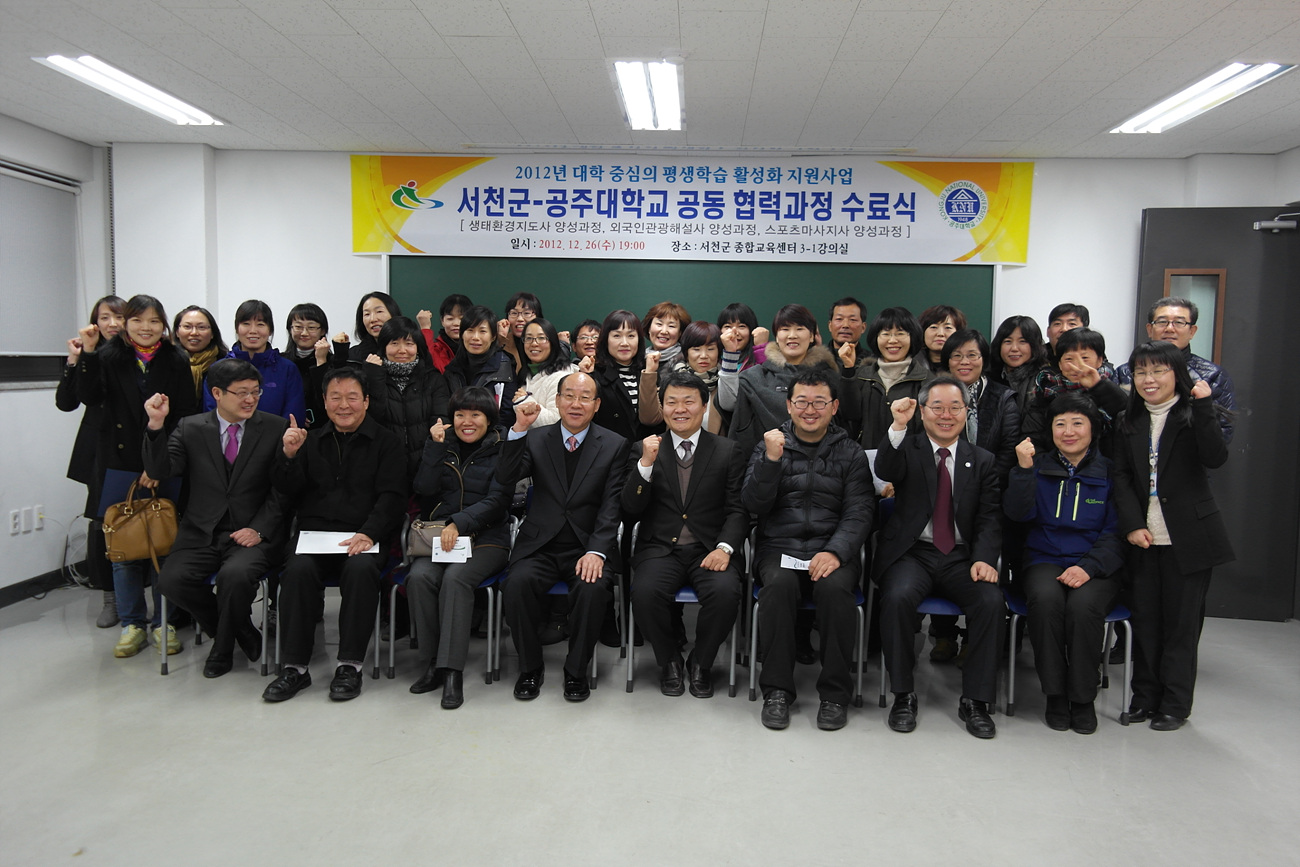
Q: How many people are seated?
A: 8